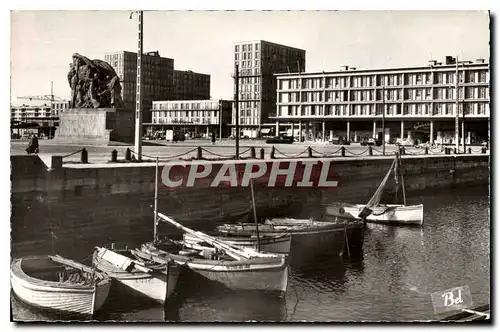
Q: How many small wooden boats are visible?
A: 6